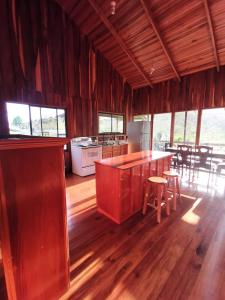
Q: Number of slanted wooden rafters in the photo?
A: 3